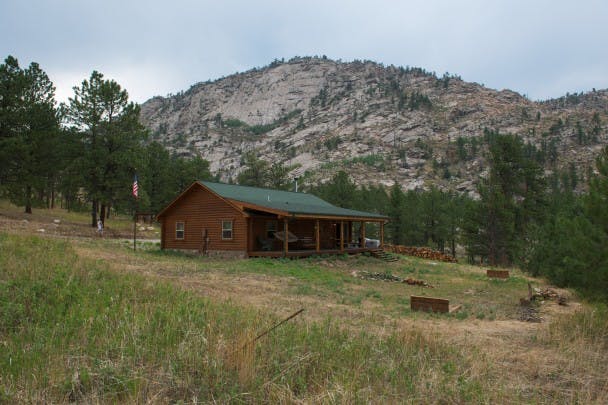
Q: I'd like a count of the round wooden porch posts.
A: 5